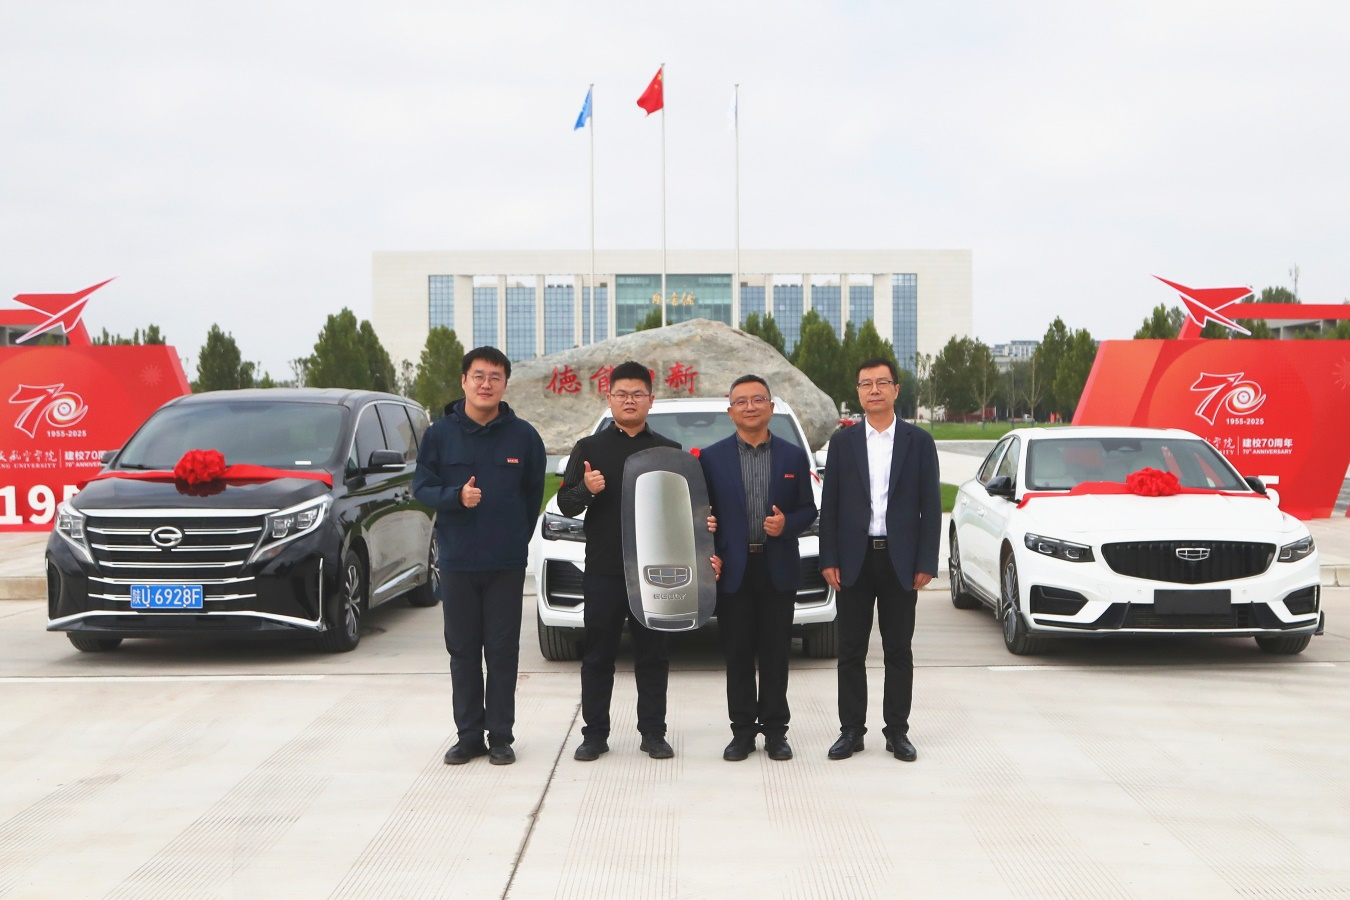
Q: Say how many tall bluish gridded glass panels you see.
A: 10